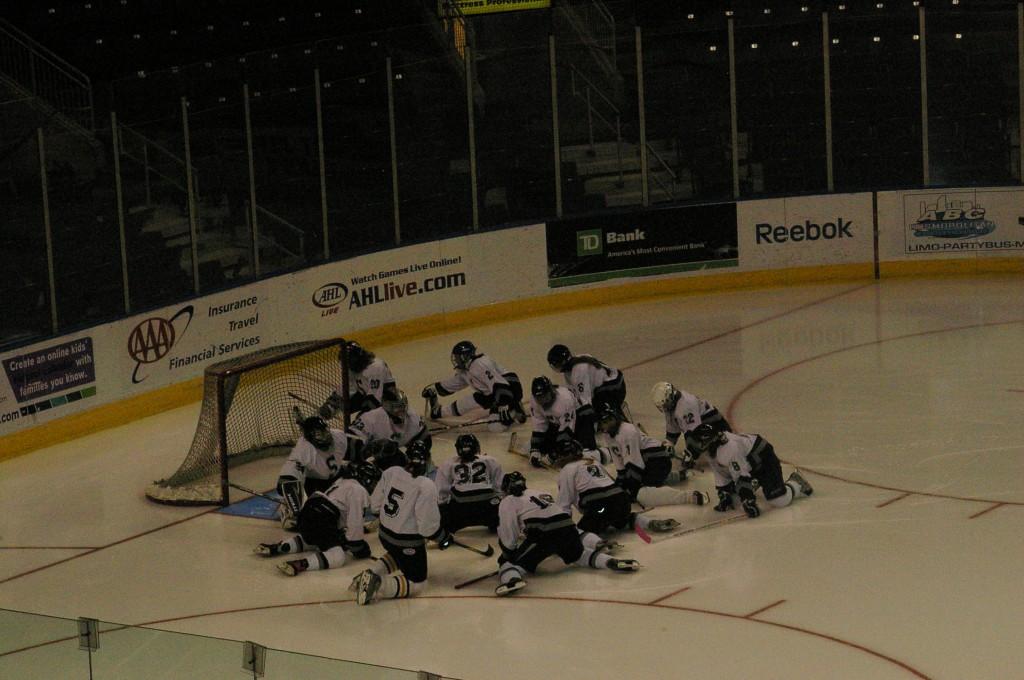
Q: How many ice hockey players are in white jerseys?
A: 14